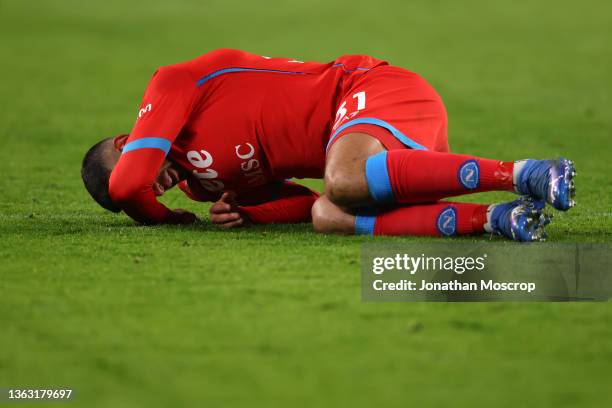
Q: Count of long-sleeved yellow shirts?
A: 0